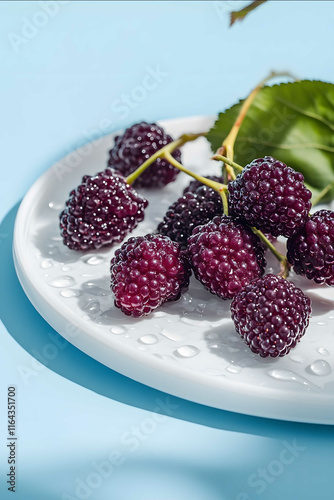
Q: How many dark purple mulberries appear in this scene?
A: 8